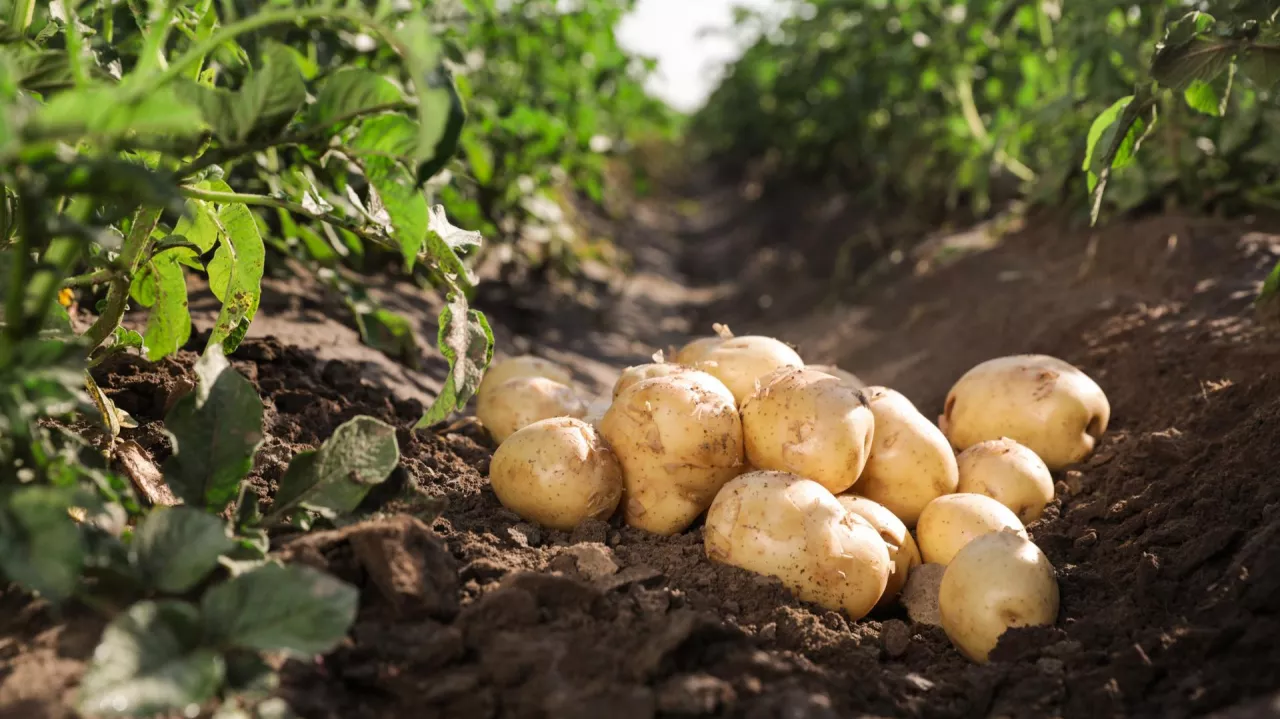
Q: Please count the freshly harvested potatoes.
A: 15